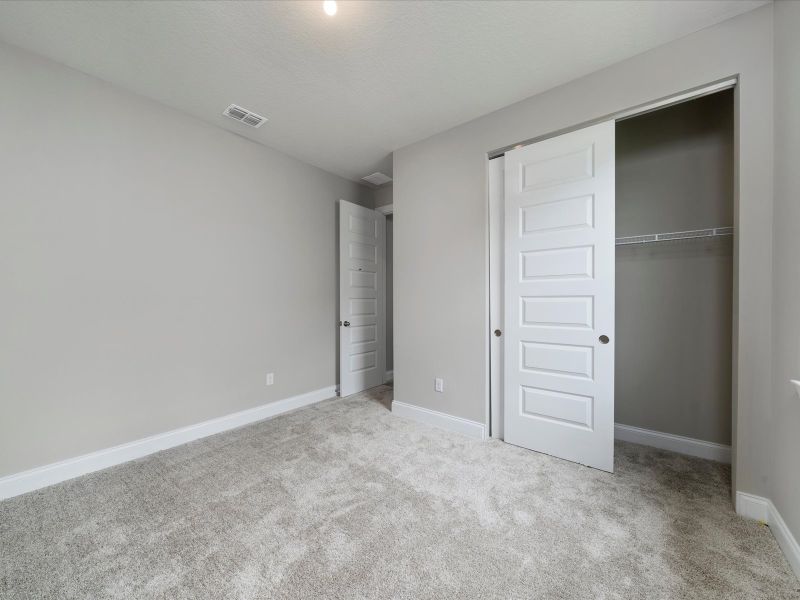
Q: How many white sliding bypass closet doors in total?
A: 2